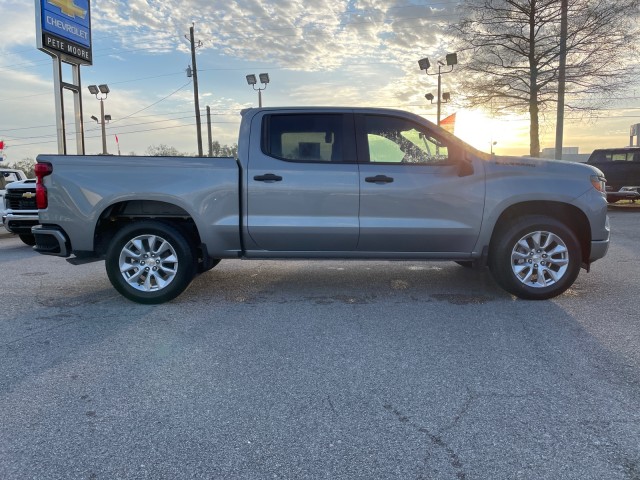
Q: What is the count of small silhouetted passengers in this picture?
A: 0